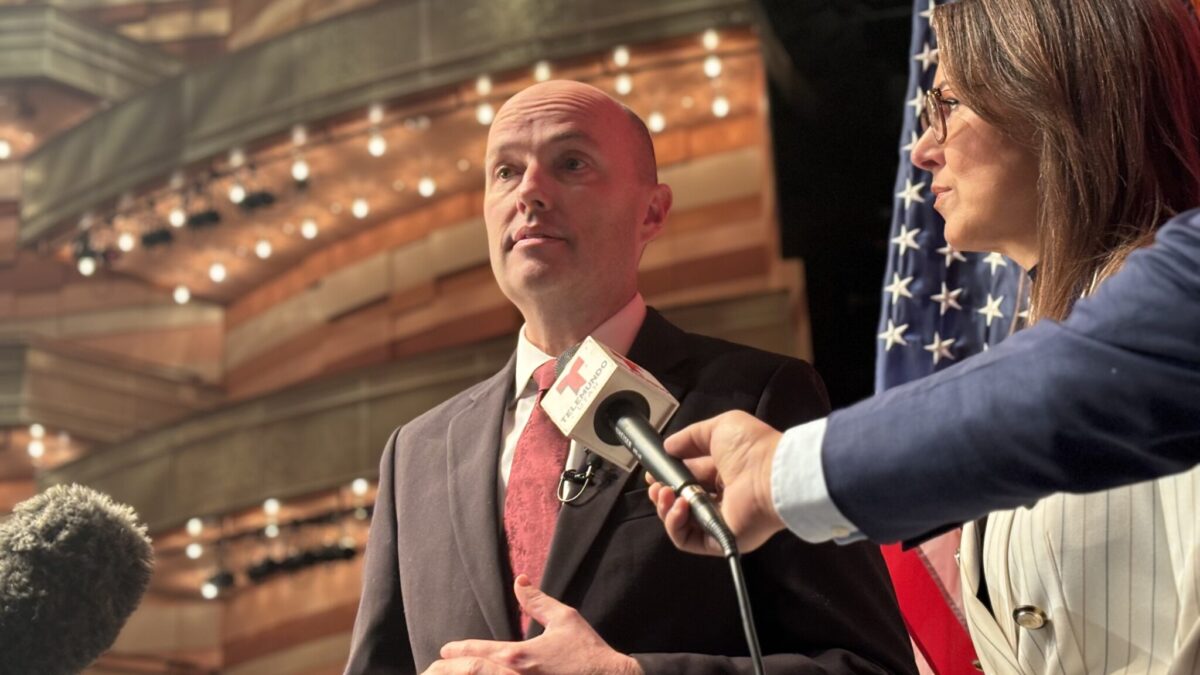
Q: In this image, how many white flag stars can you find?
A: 15